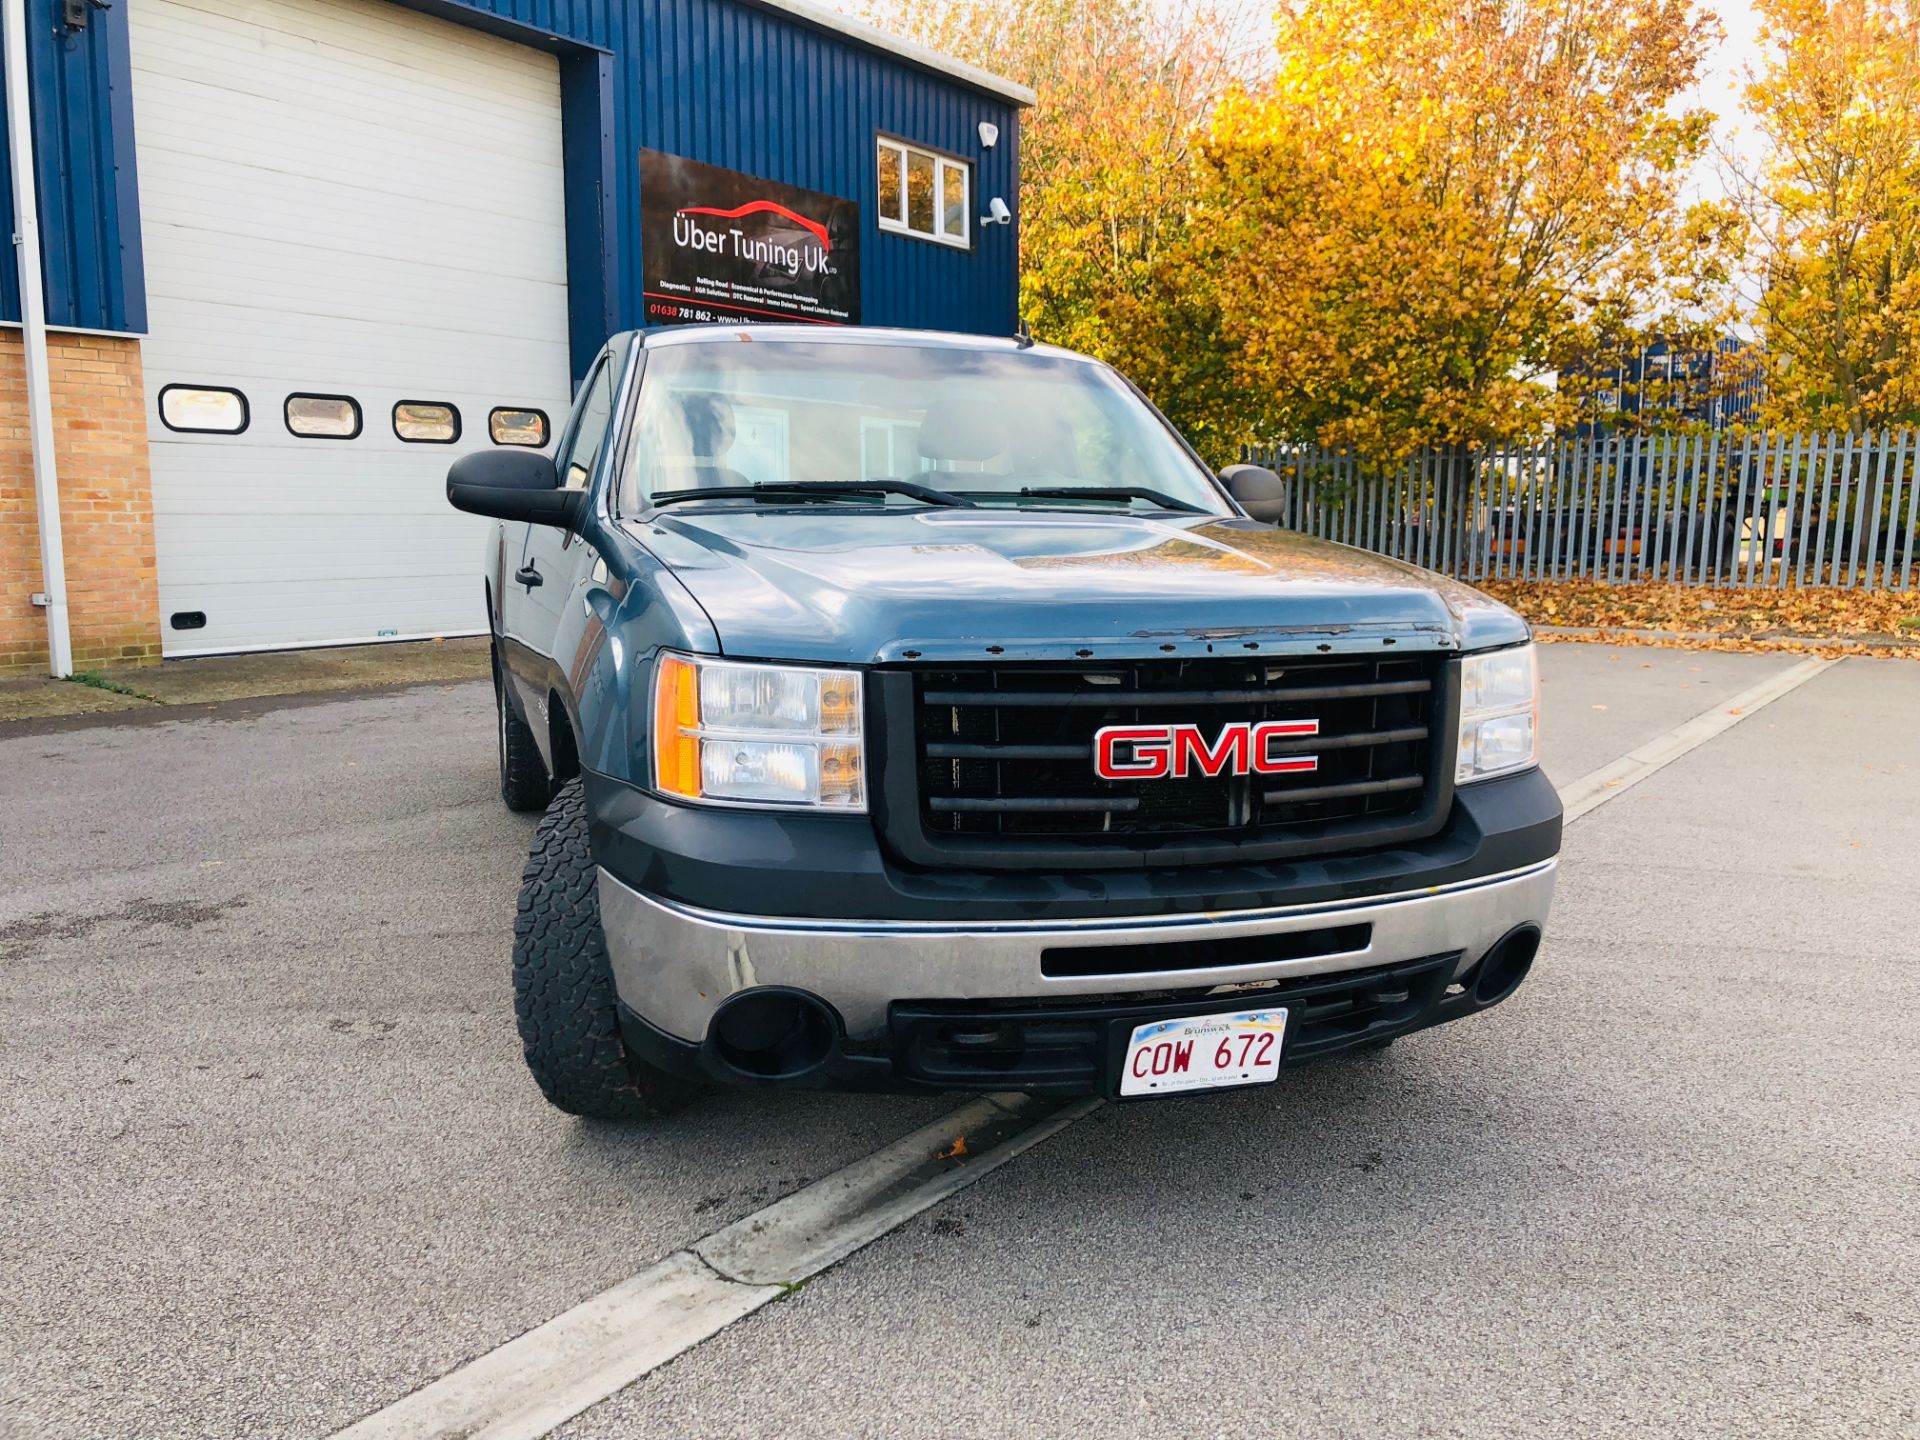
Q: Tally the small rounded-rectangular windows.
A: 4